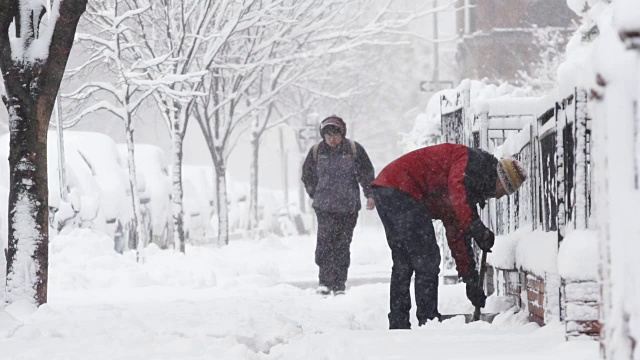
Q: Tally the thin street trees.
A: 4